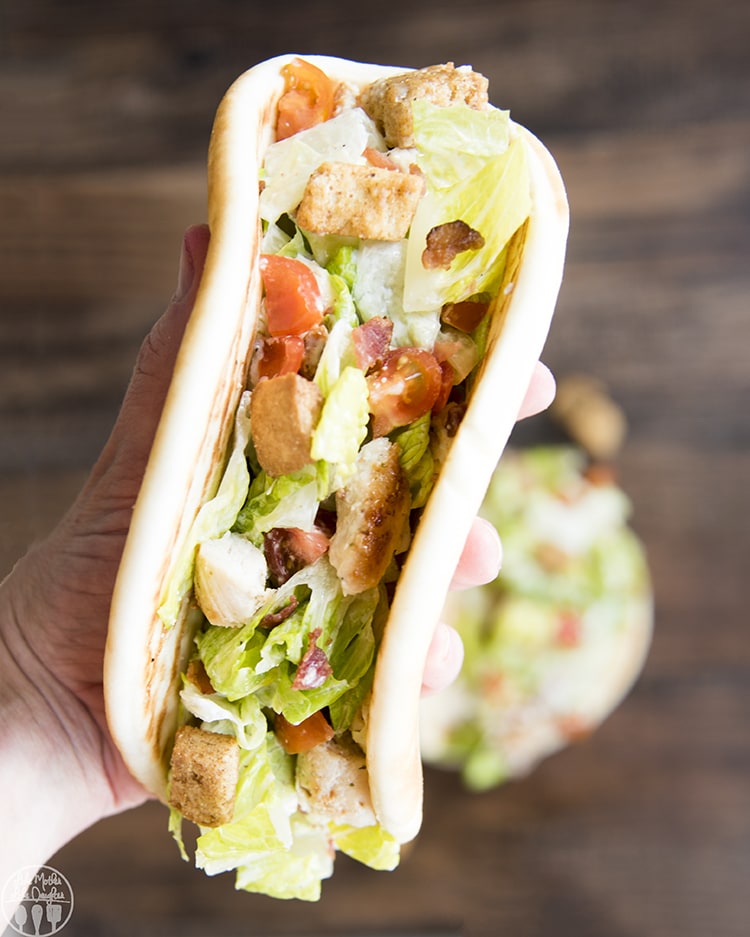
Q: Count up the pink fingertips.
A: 3